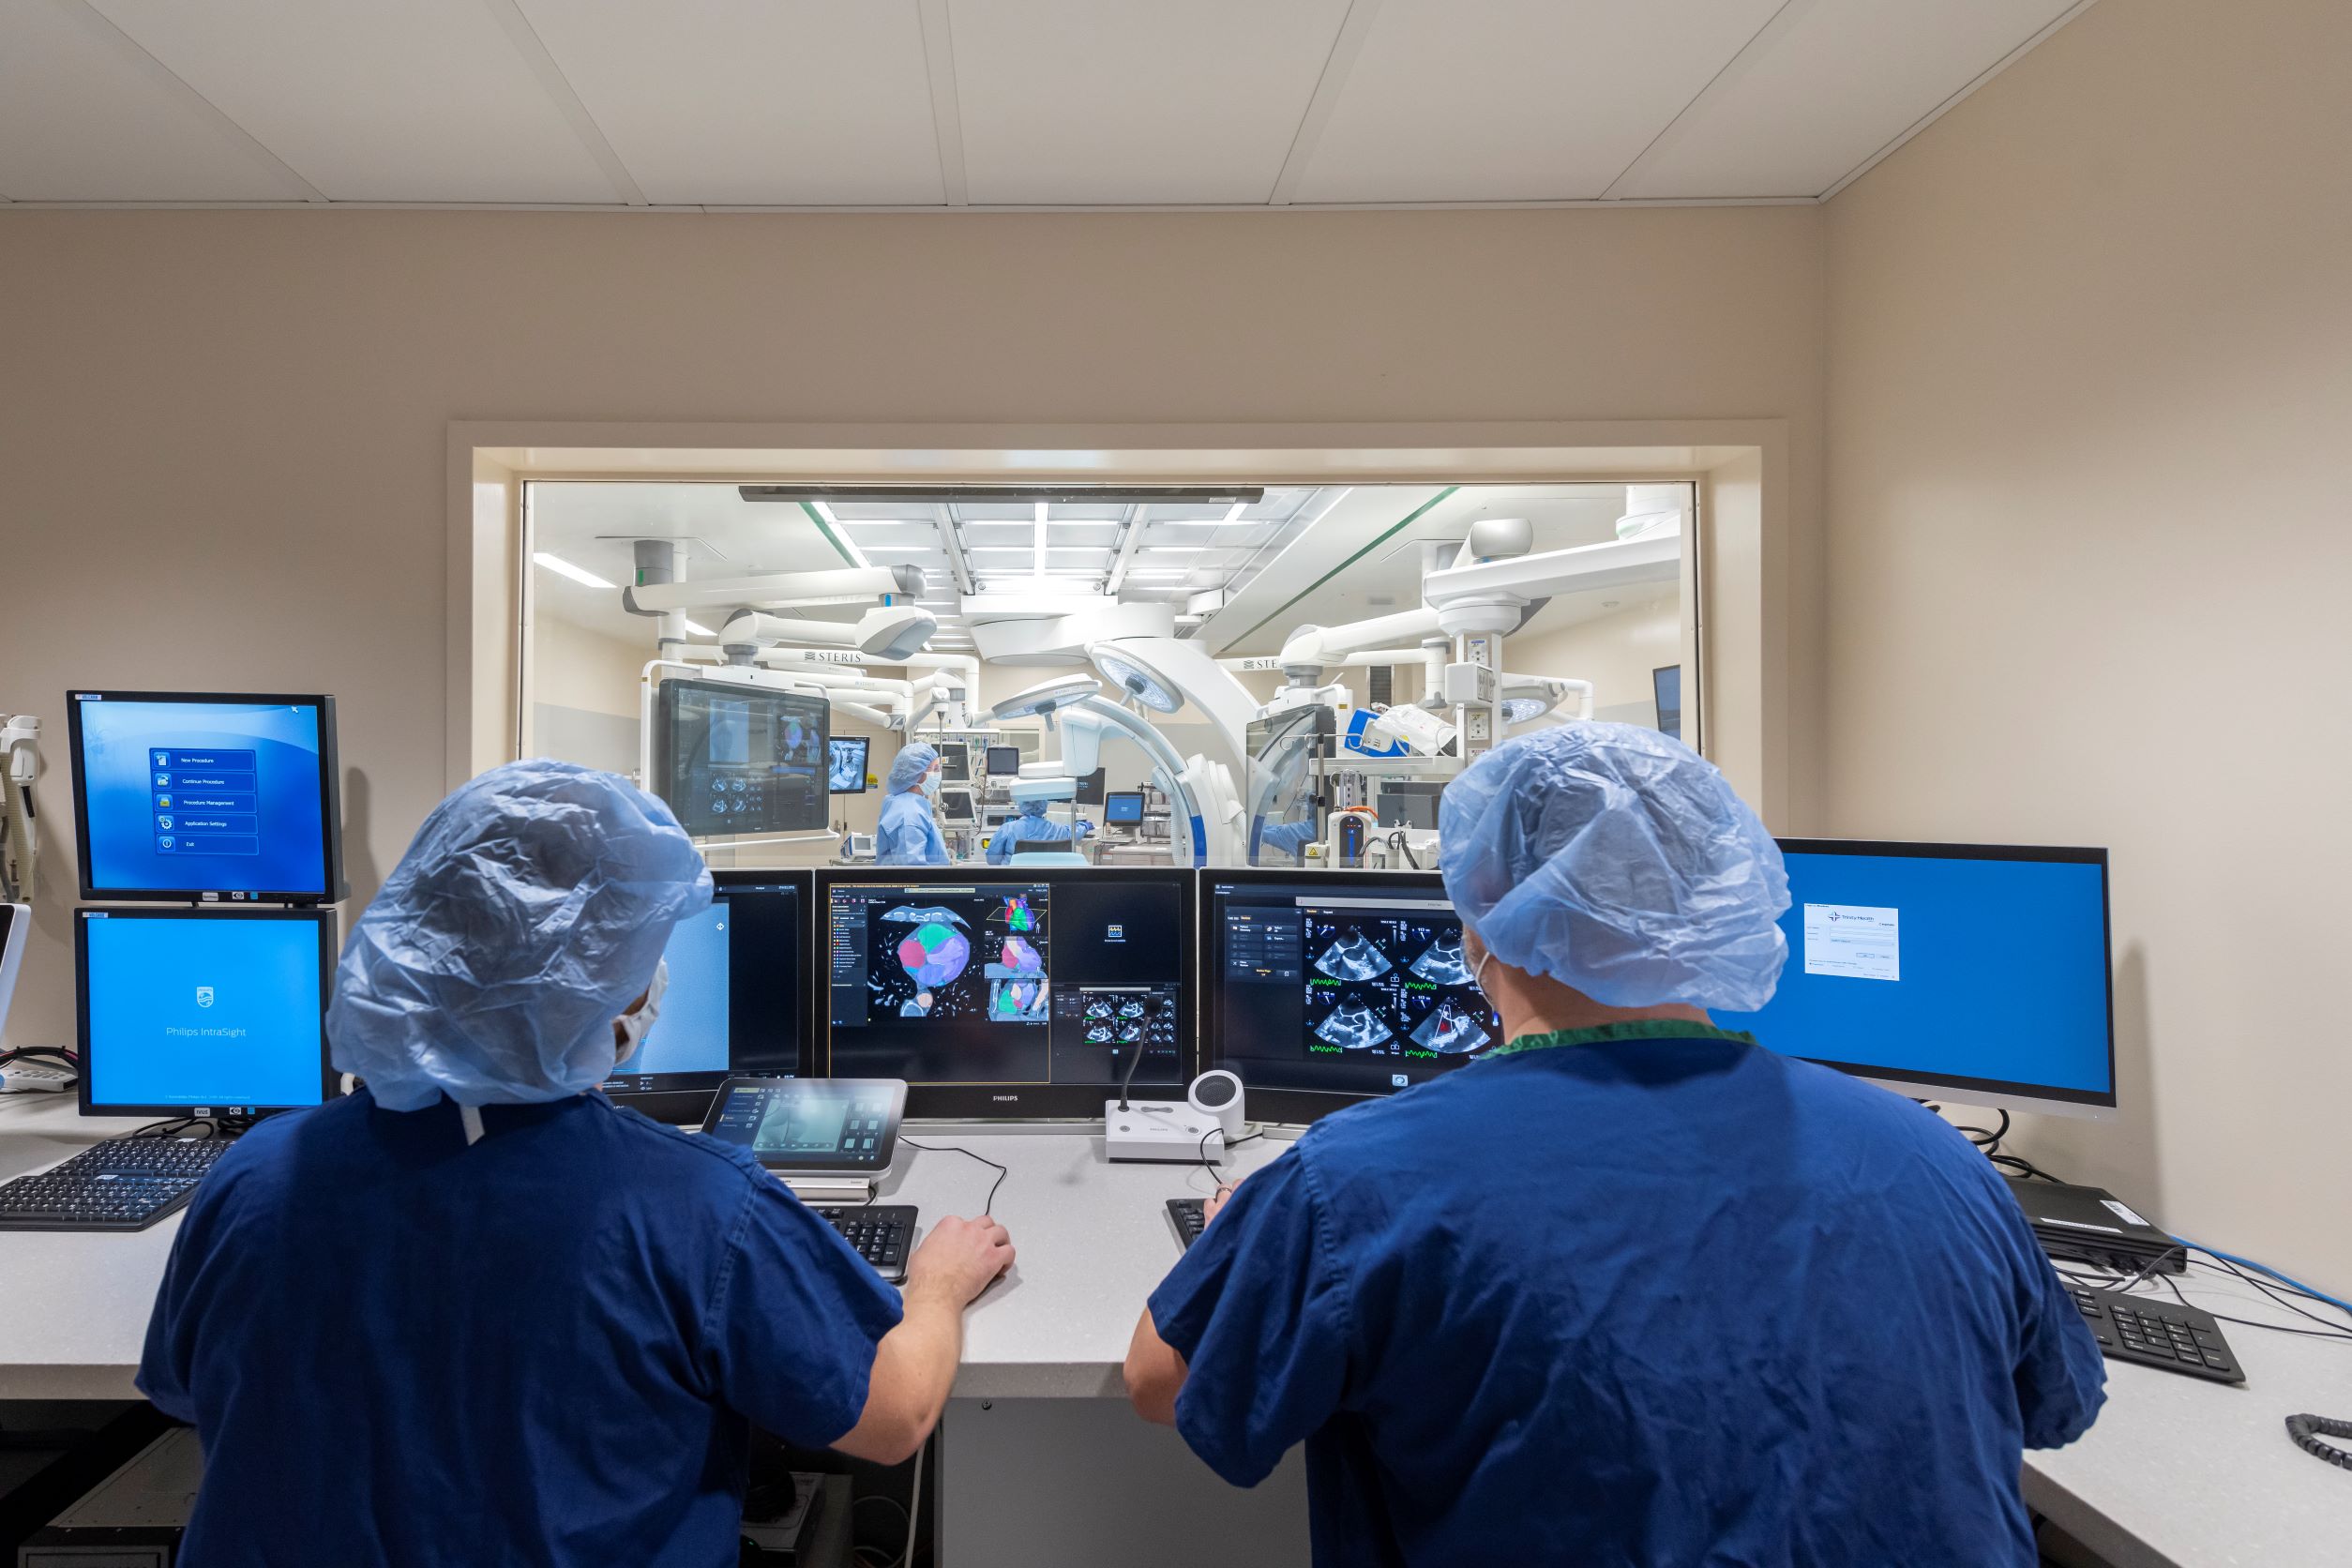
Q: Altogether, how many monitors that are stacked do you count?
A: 2